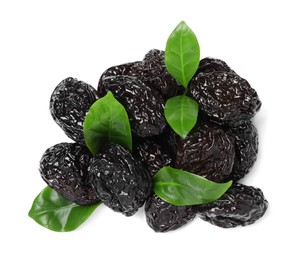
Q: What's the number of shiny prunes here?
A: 13